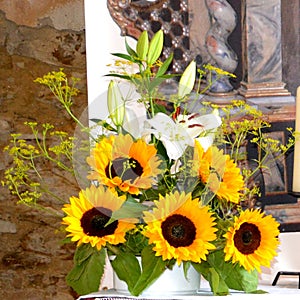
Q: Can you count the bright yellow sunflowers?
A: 5